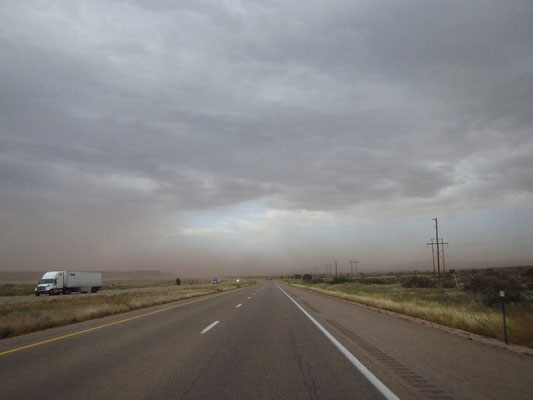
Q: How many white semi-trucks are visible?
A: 1